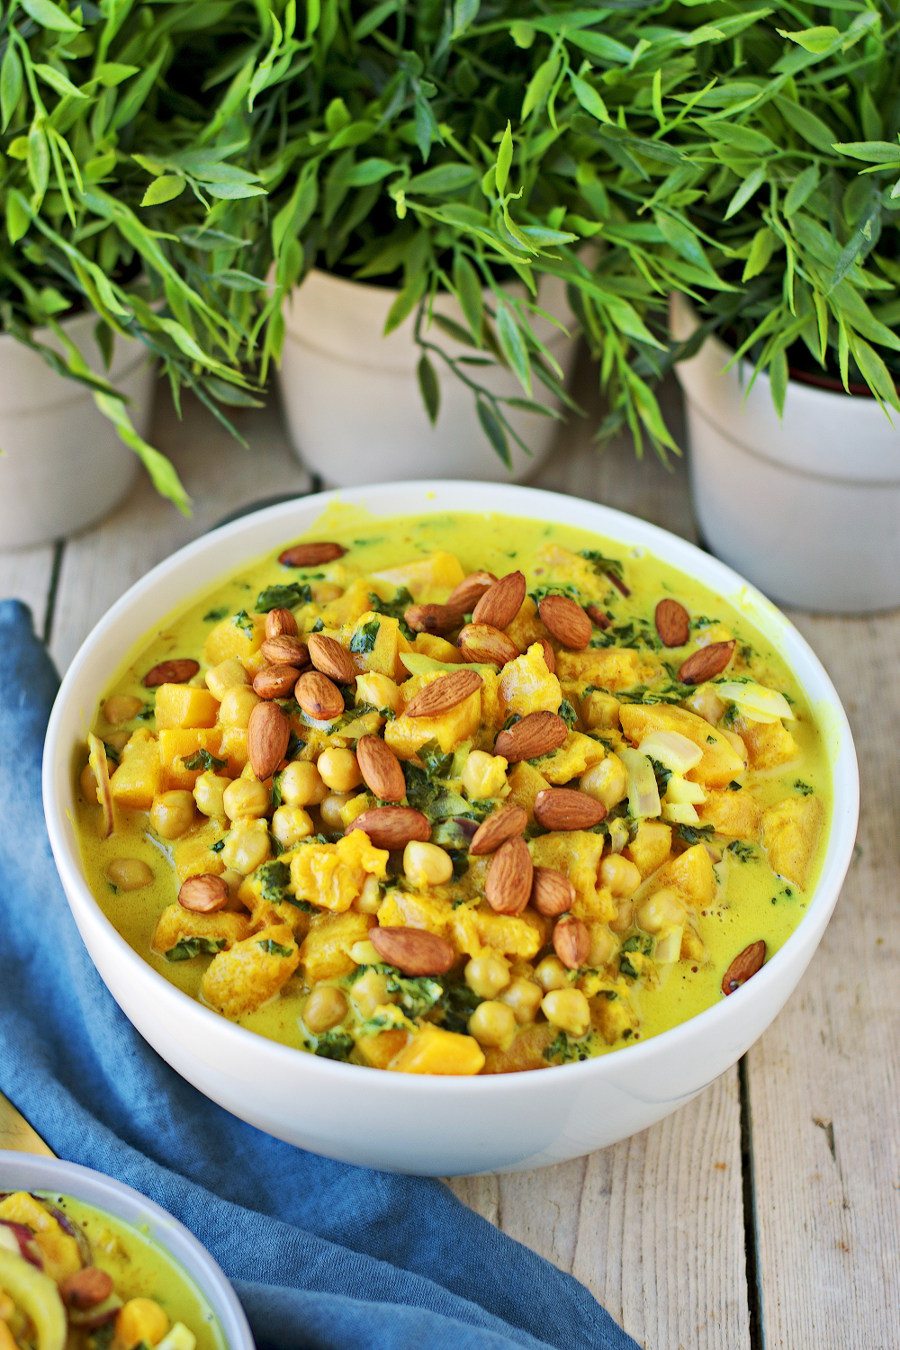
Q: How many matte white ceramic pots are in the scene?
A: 3